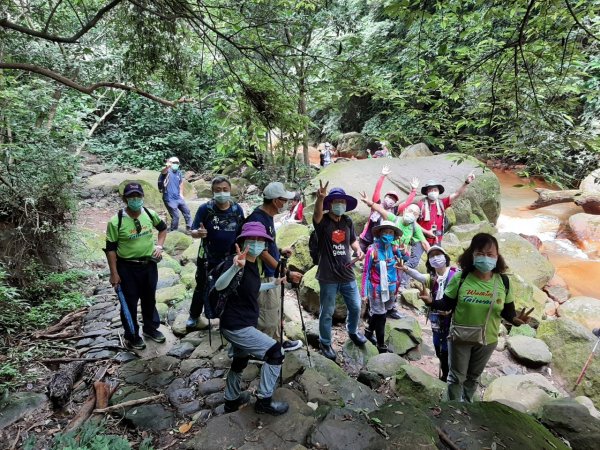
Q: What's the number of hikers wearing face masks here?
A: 12